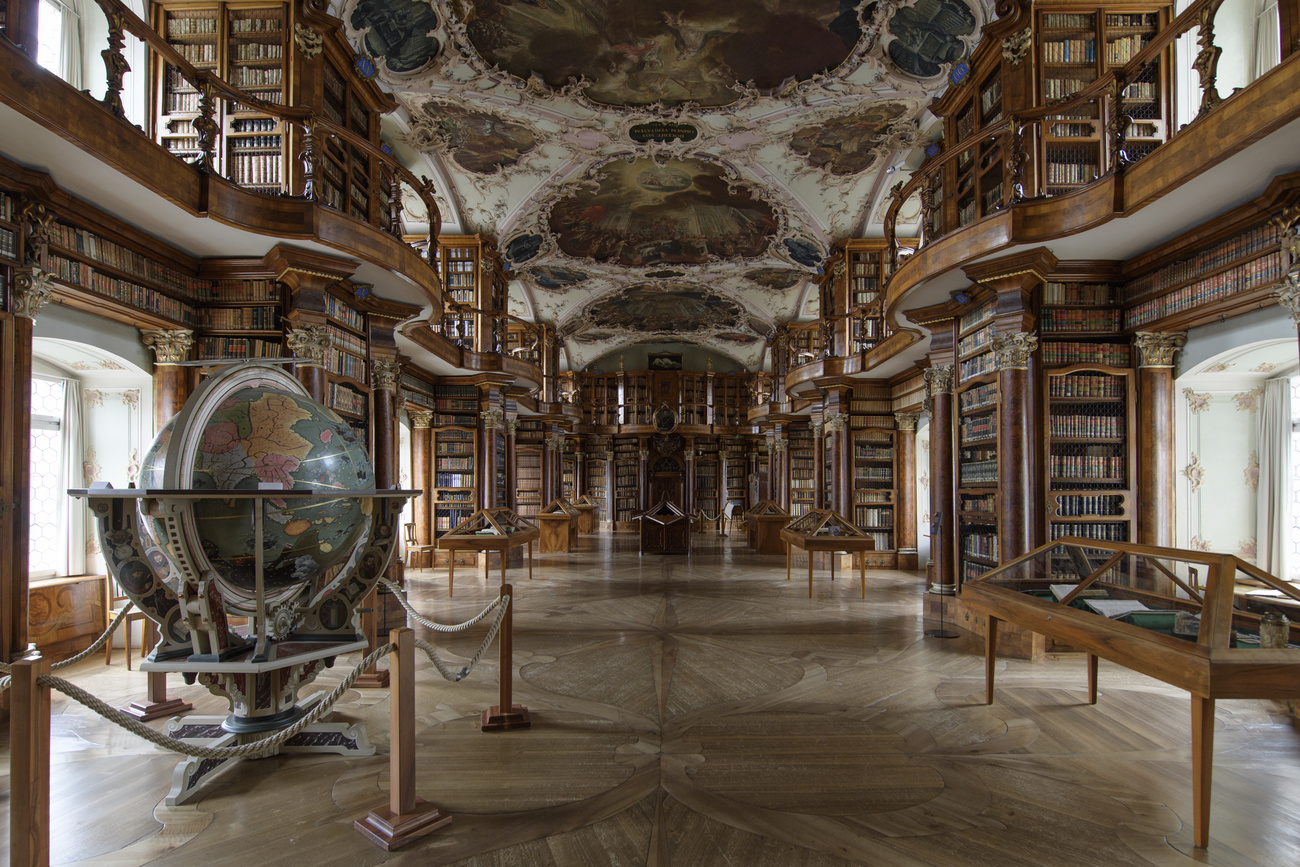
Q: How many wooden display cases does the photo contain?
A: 7